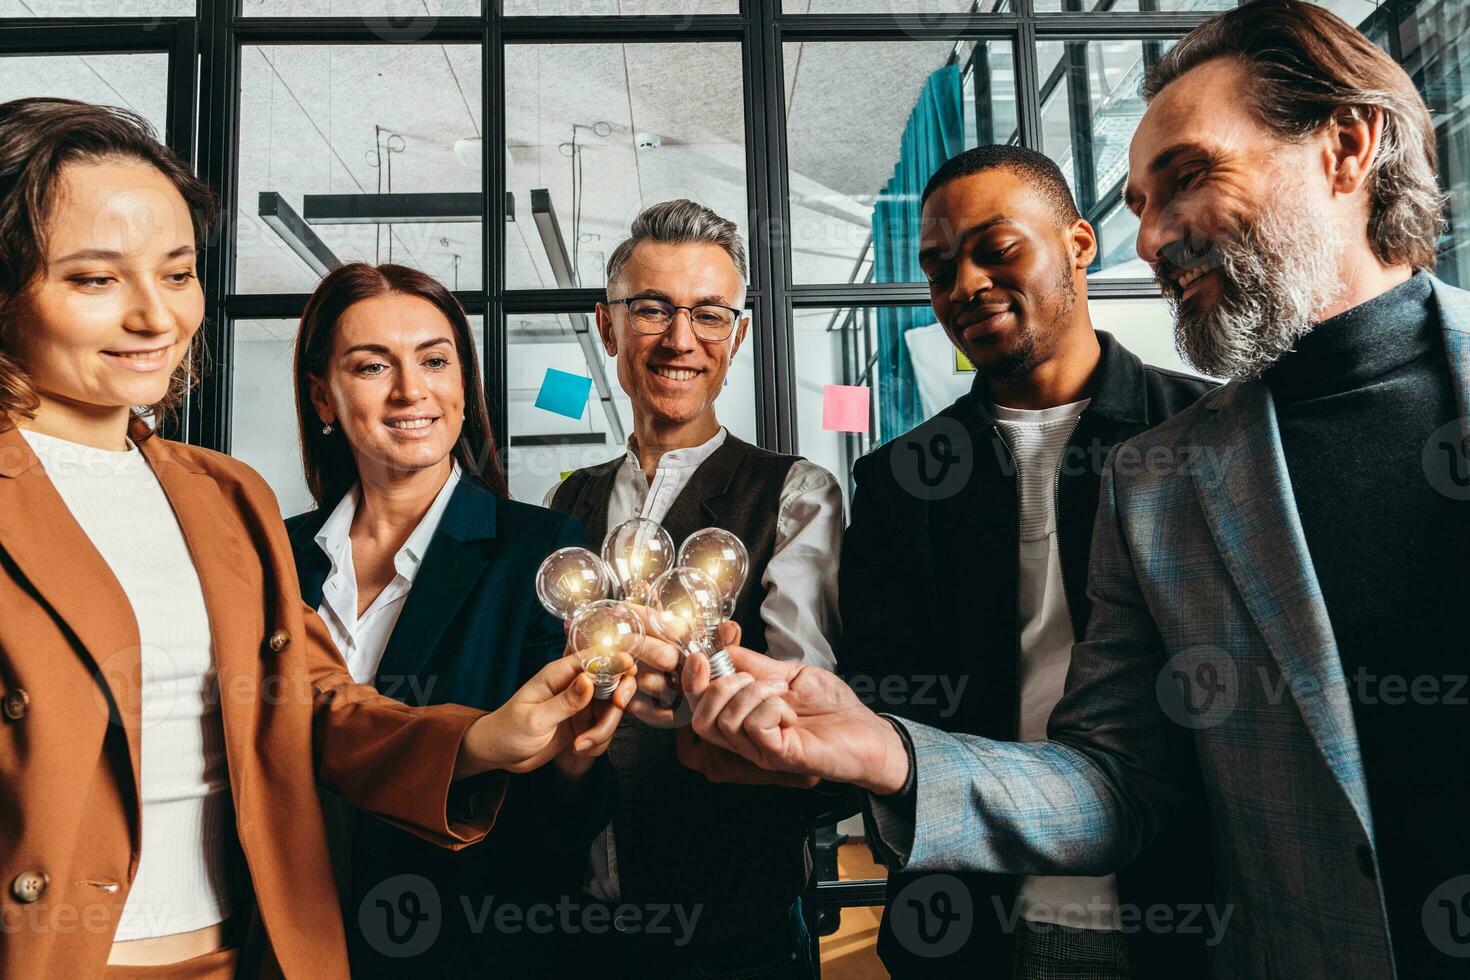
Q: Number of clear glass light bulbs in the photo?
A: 5